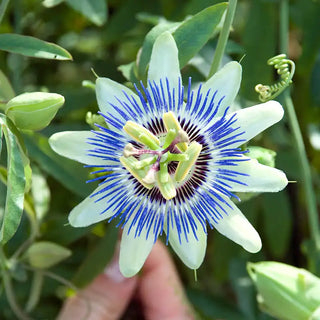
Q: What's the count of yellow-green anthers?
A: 5